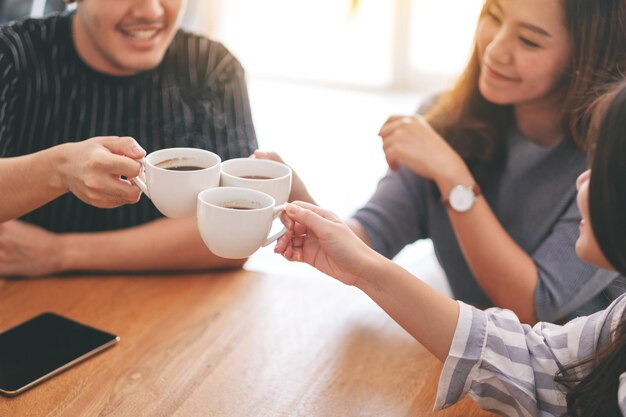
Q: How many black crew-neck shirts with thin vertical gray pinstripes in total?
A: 1